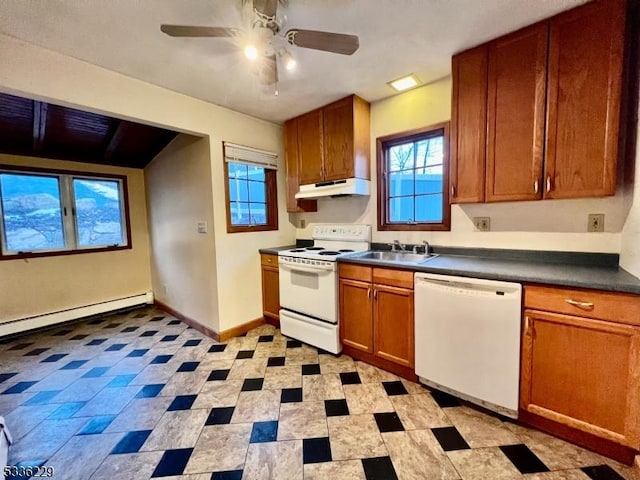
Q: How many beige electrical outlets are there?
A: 2